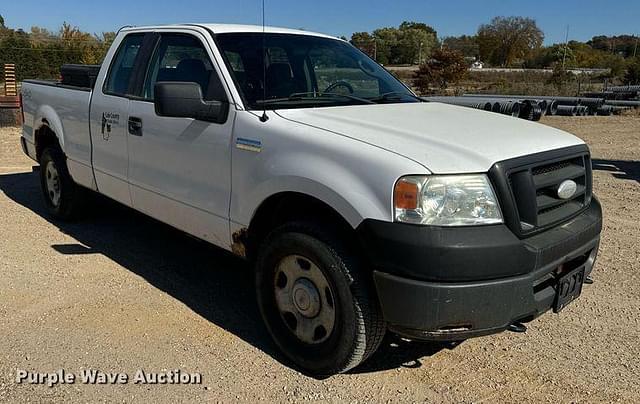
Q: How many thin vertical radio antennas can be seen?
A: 1